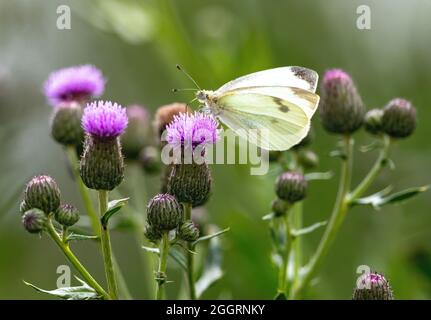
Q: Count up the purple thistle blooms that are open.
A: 3